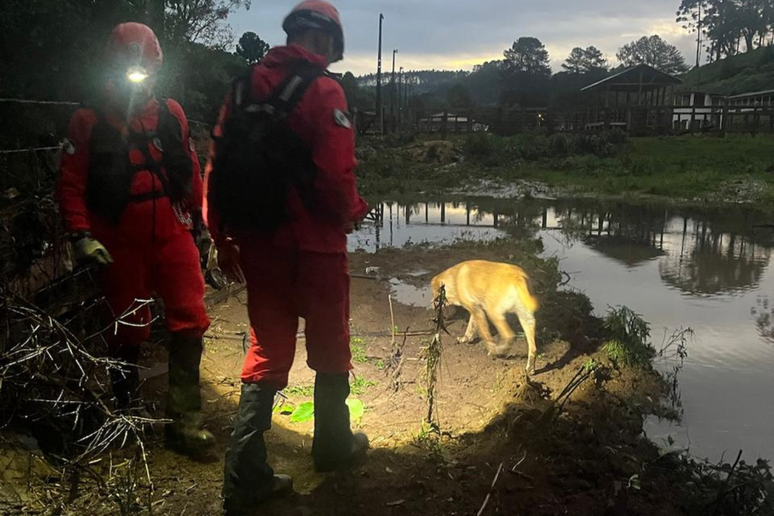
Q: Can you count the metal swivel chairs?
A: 0